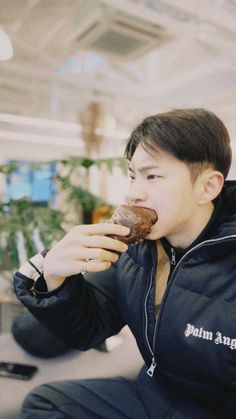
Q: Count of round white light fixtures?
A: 1